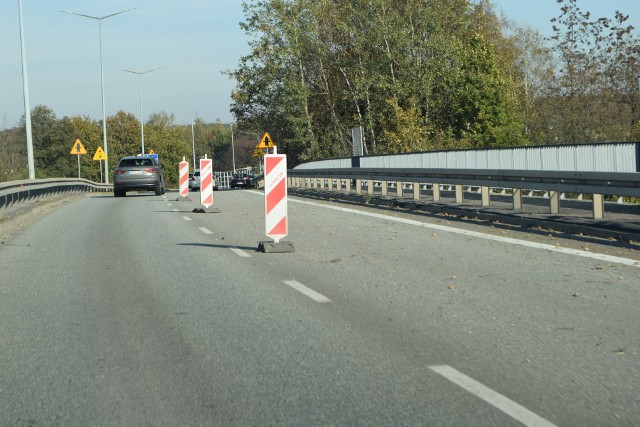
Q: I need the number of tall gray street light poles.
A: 5